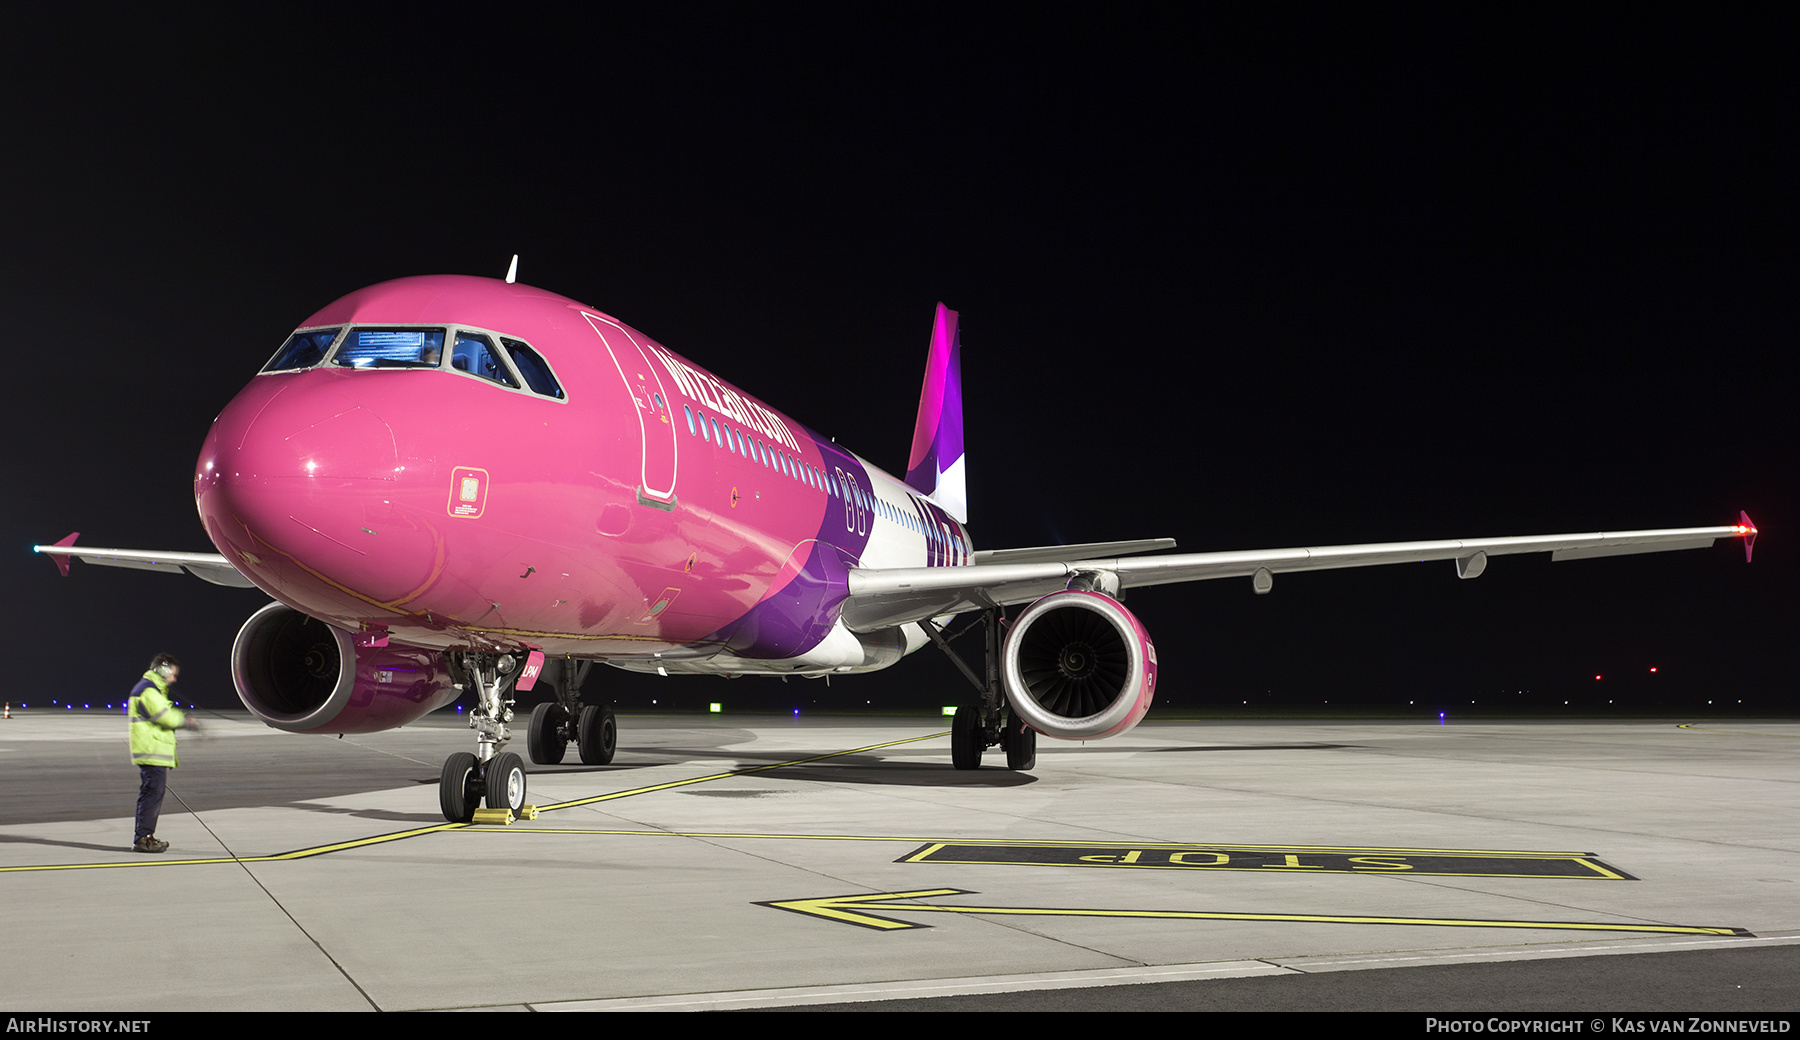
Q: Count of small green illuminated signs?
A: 2